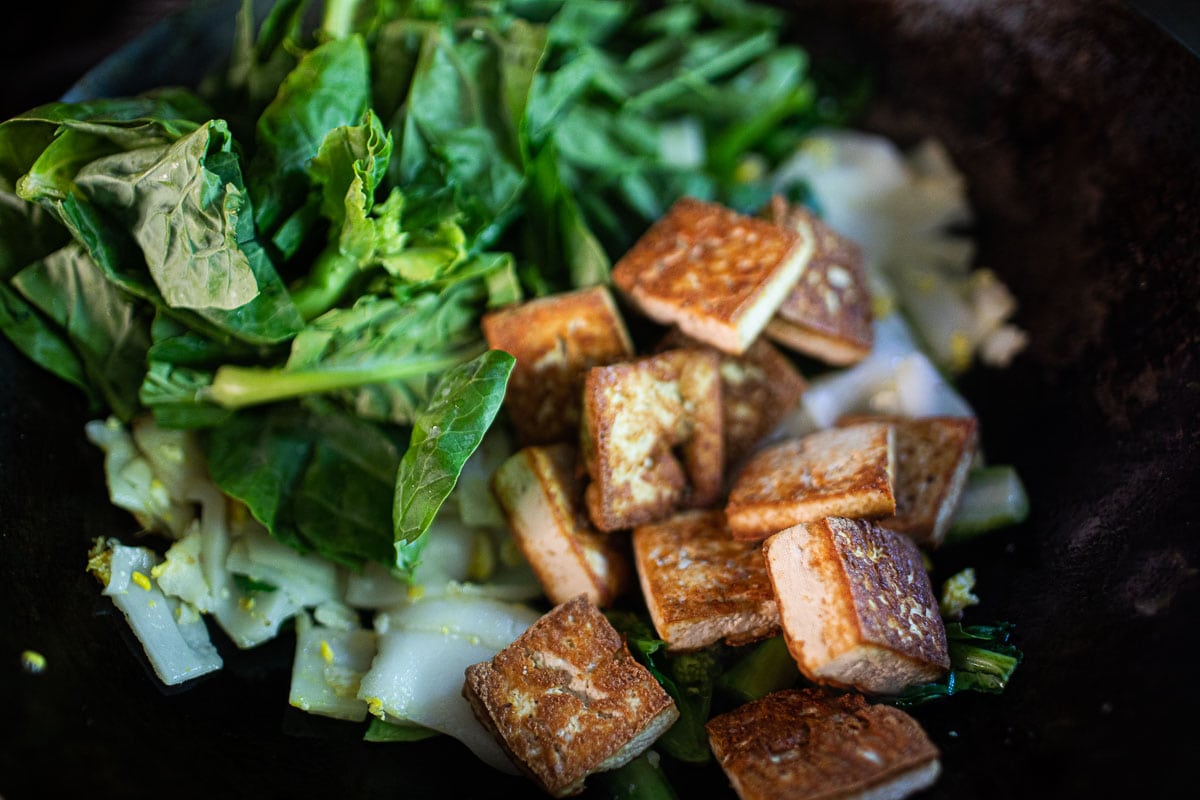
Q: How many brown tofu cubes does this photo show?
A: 12